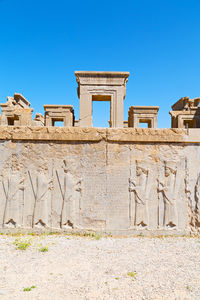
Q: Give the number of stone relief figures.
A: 5